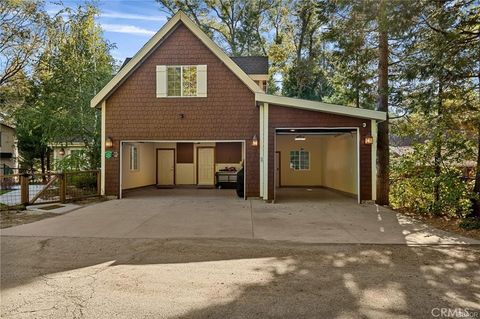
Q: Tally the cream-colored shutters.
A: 2